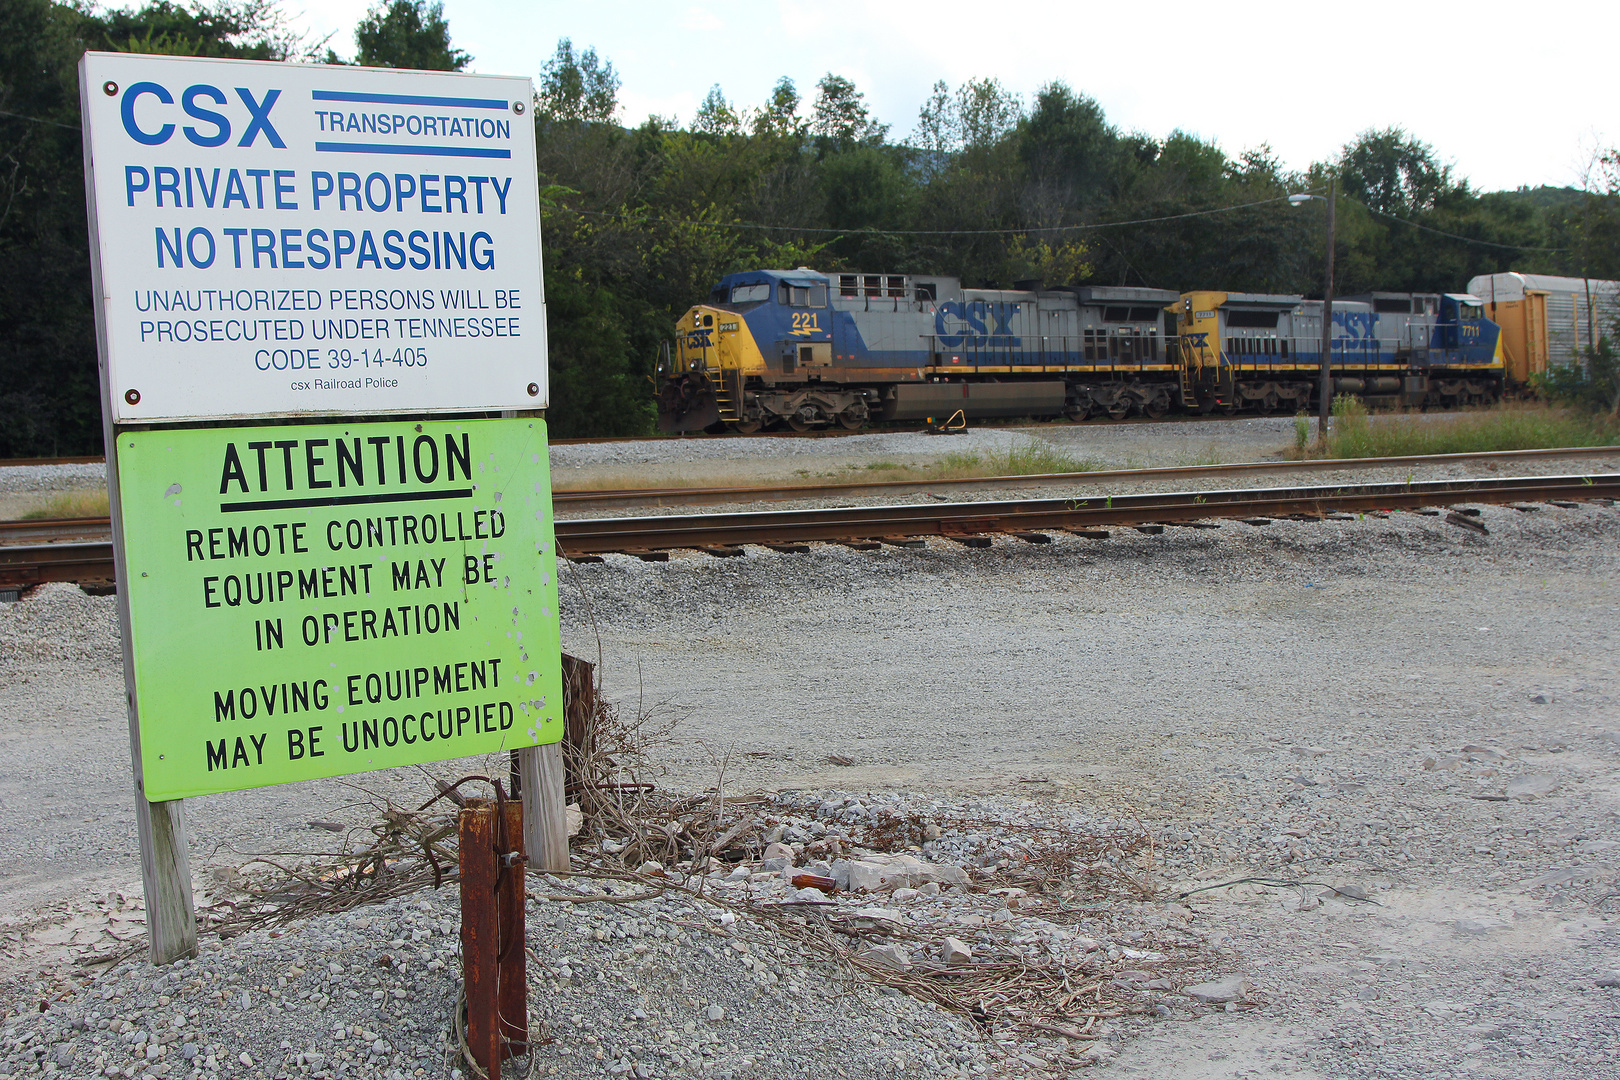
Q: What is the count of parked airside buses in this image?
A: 0